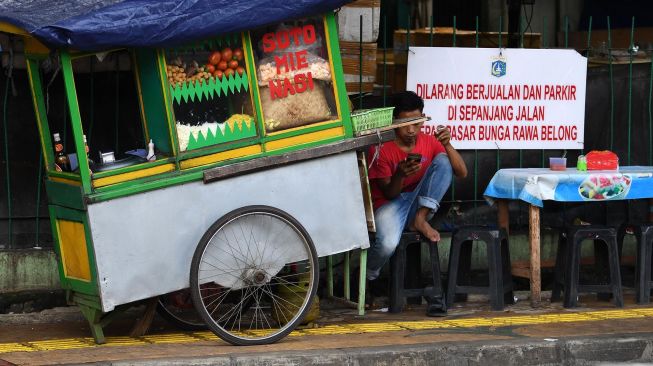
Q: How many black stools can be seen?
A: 4